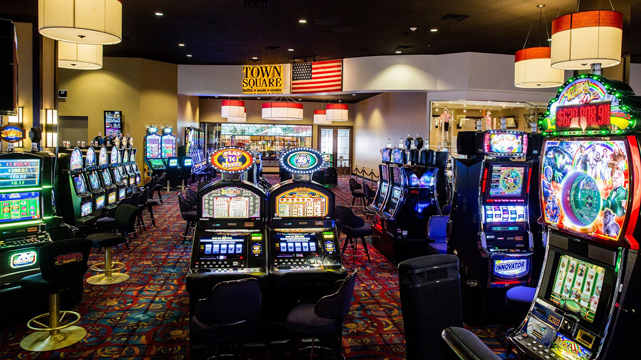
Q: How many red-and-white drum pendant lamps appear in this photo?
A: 9